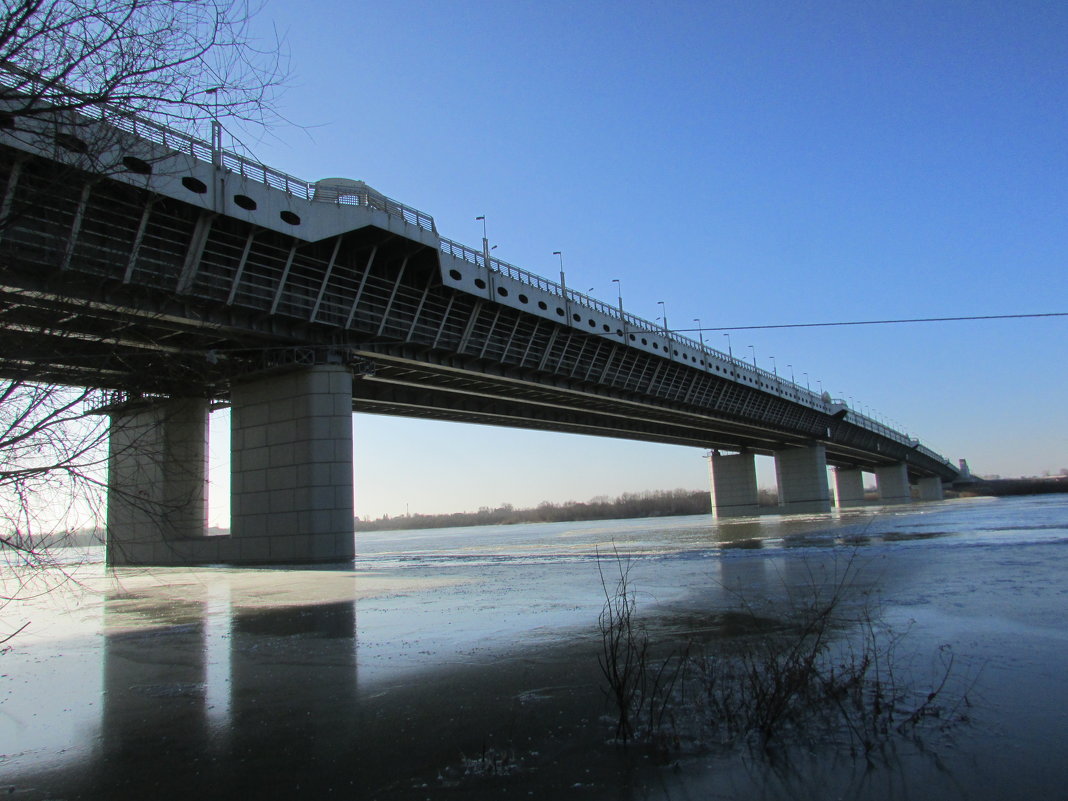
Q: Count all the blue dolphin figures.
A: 0